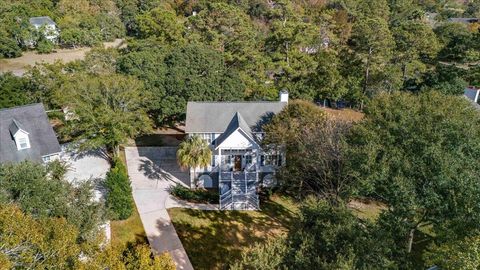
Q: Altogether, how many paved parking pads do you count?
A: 2